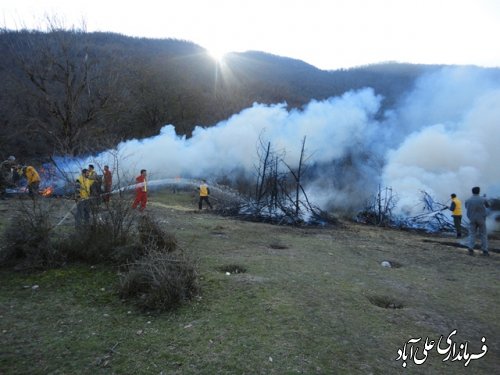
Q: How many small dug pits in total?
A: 4